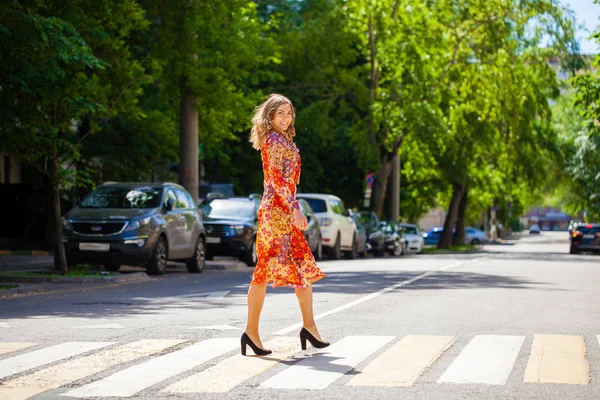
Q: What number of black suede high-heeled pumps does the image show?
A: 2